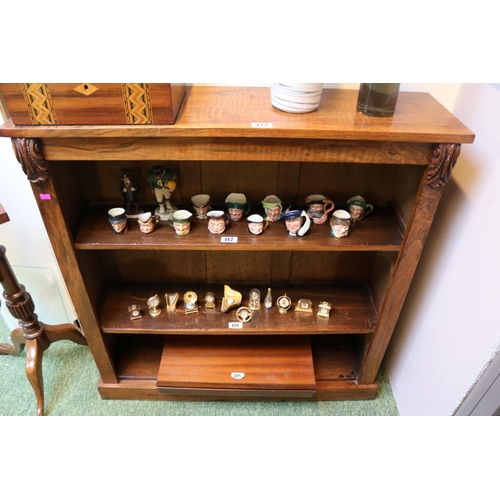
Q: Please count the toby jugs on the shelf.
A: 12